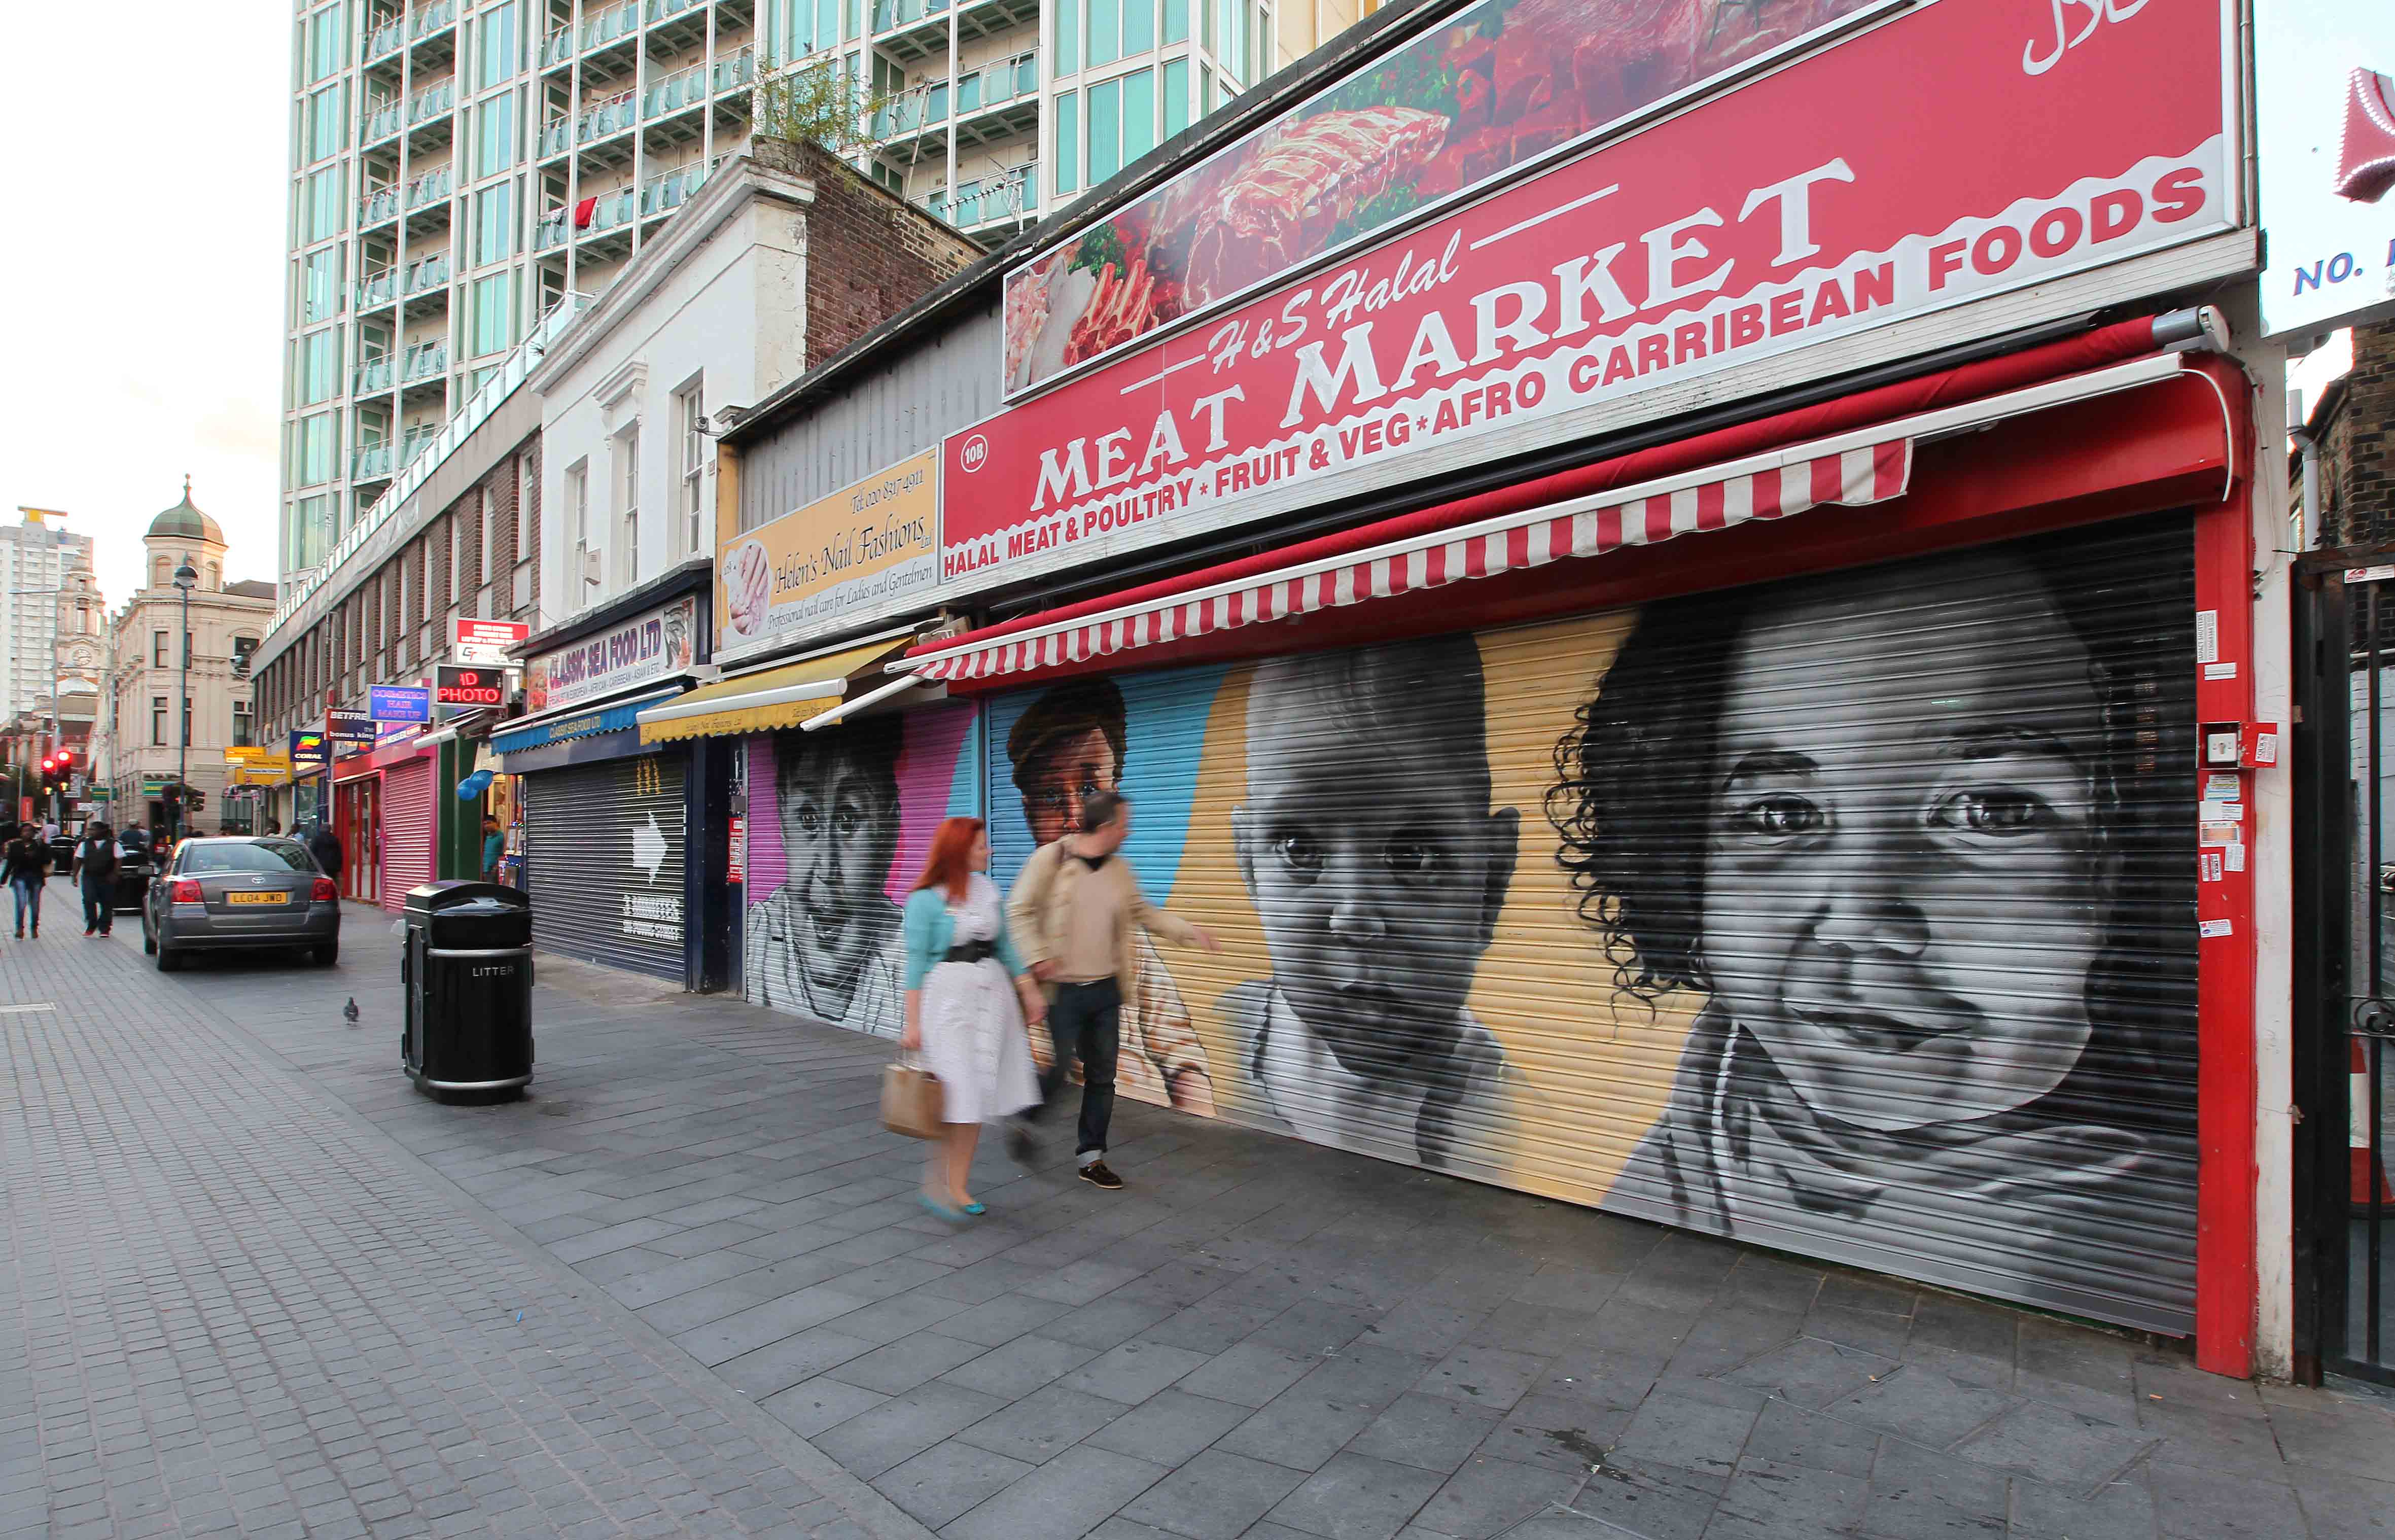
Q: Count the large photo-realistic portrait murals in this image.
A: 4